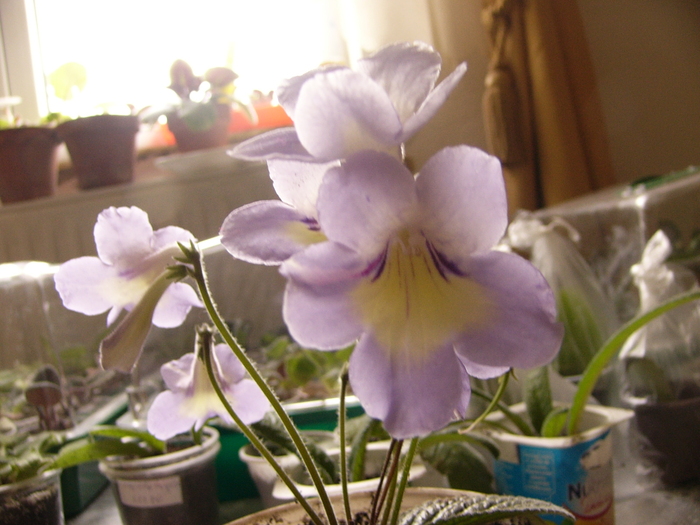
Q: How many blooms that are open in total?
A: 5